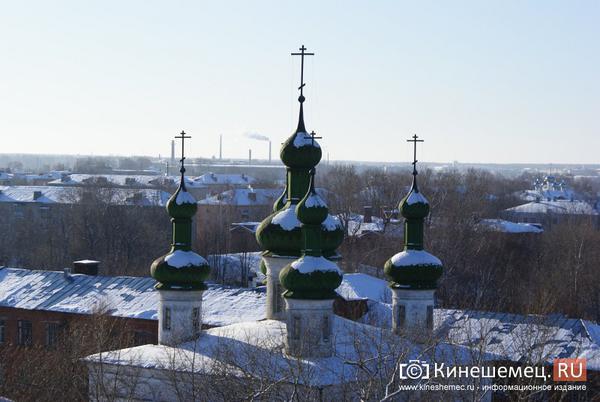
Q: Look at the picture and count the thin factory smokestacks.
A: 4